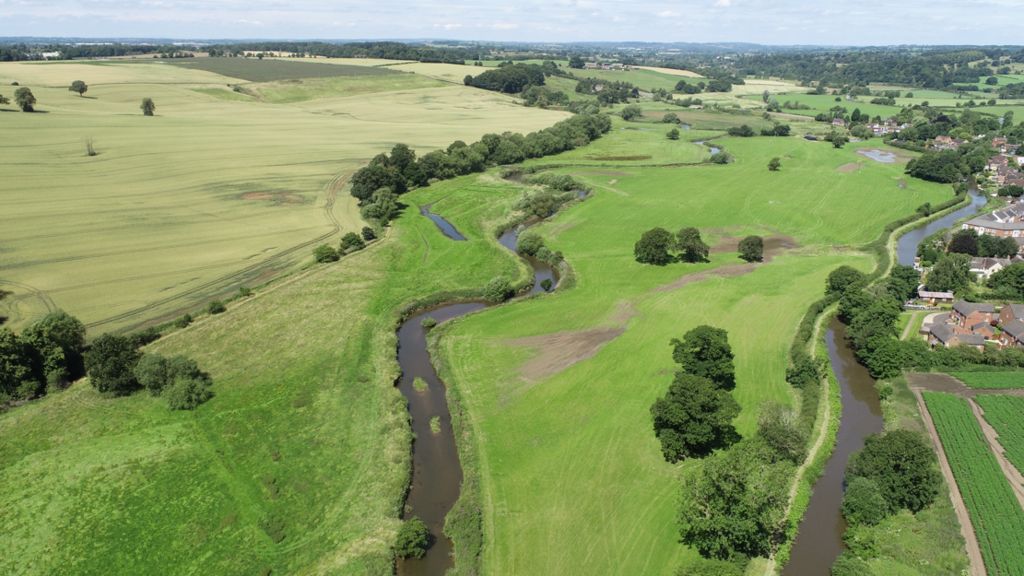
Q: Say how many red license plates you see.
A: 0